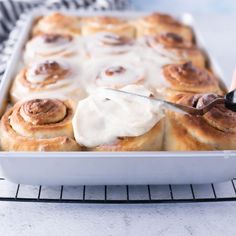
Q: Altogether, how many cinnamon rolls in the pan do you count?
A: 12